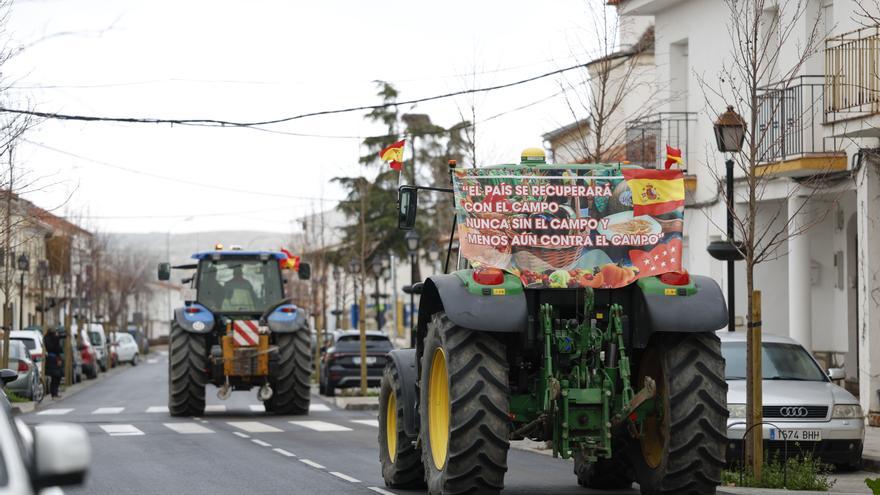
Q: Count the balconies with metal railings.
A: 3